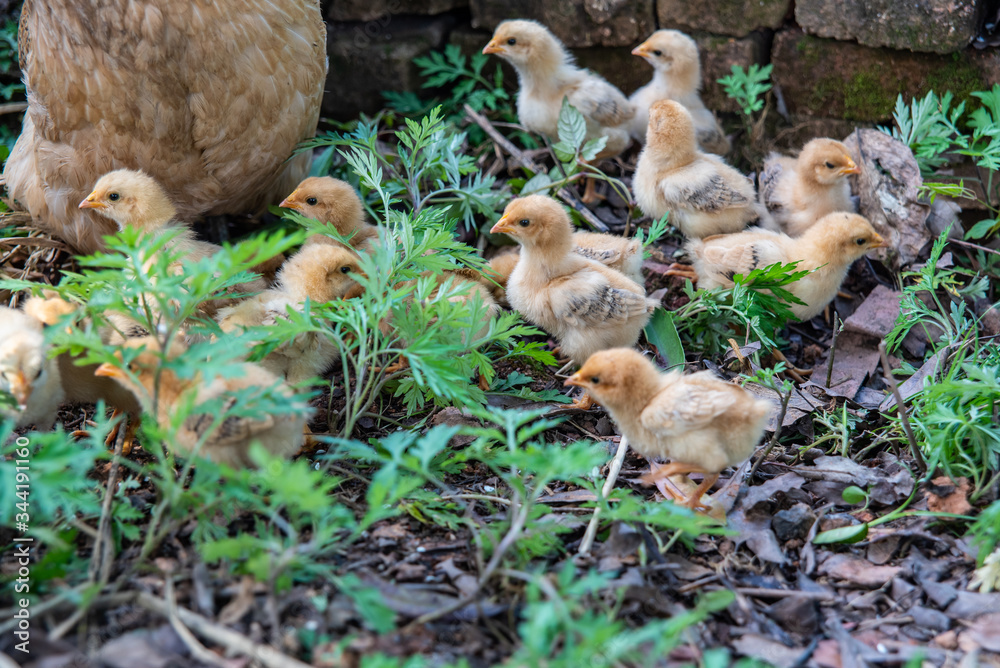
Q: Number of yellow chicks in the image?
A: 15